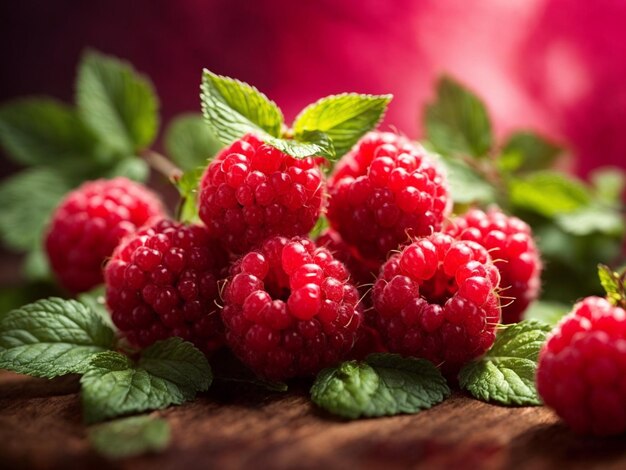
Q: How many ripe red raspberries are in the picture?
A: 8